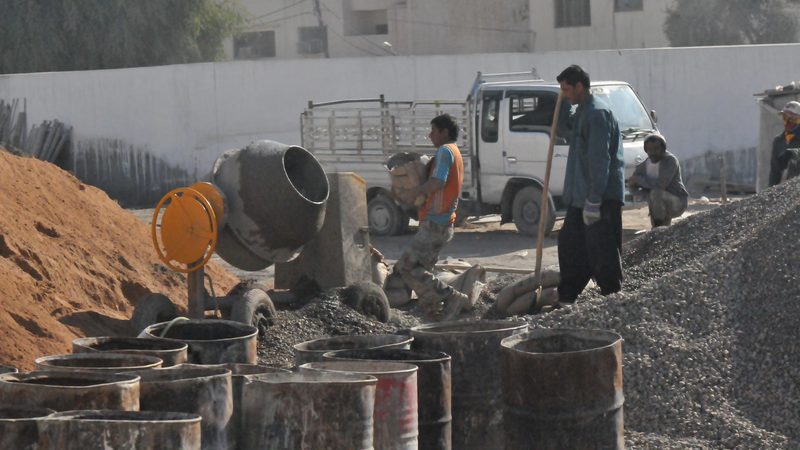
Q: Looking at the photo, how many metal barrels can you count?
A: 15